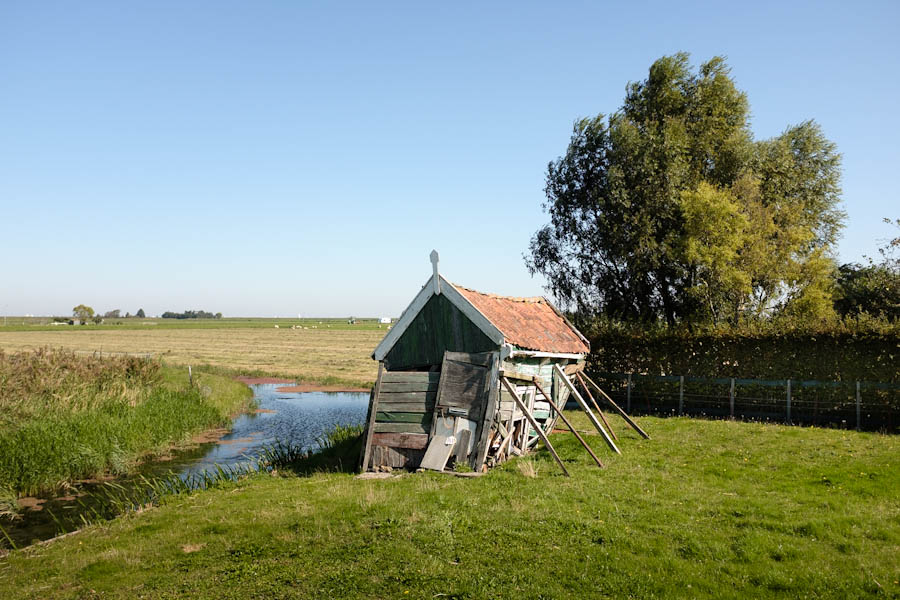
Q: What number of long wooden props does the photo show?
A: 5